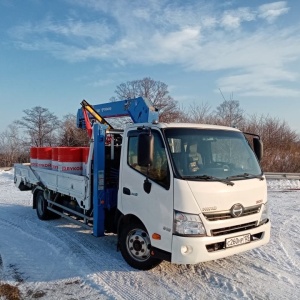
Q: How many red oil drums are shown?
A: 5